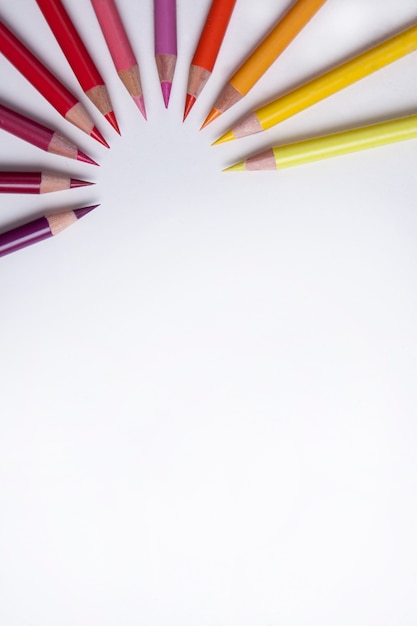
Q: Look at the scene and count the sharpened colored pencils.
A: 11